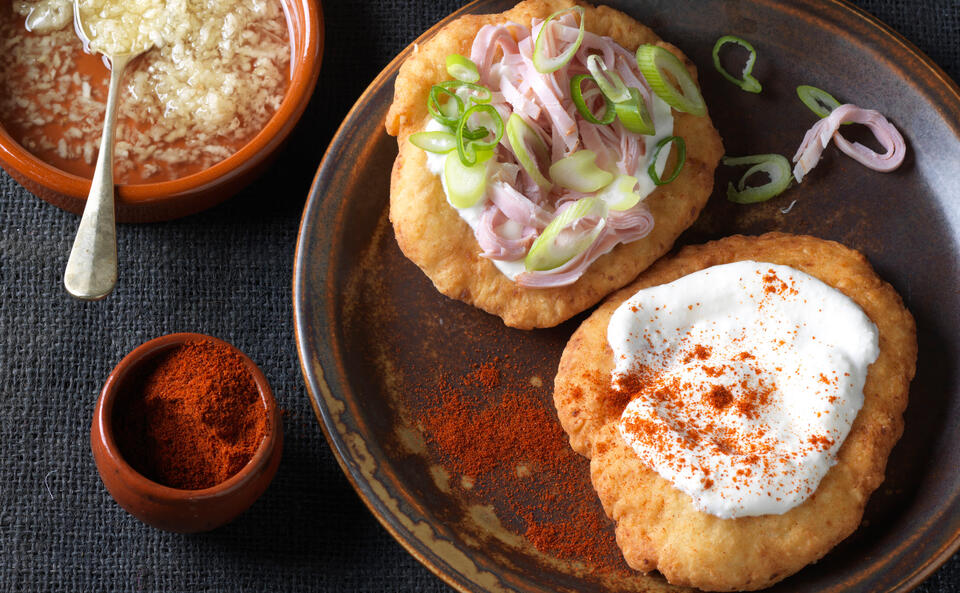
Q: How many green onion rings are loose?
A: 3